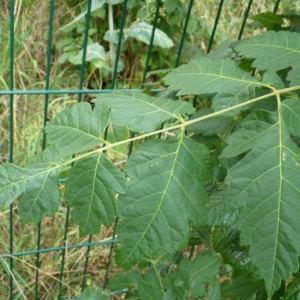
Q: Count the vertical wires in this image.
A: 9